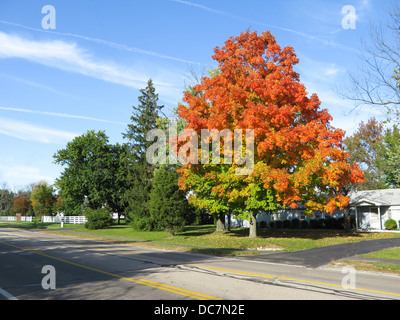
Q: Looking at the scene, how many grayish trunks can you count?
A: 2